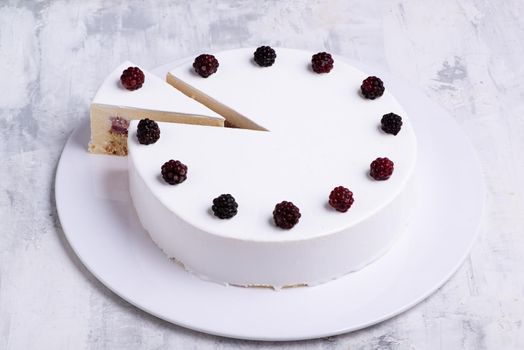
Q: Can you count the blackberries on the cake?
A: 12